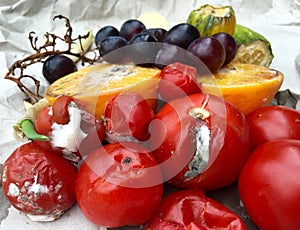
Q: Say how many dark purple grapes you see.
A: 10